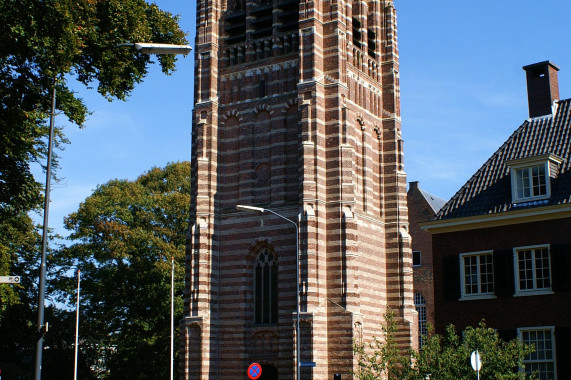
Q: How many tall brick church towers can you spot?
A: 1